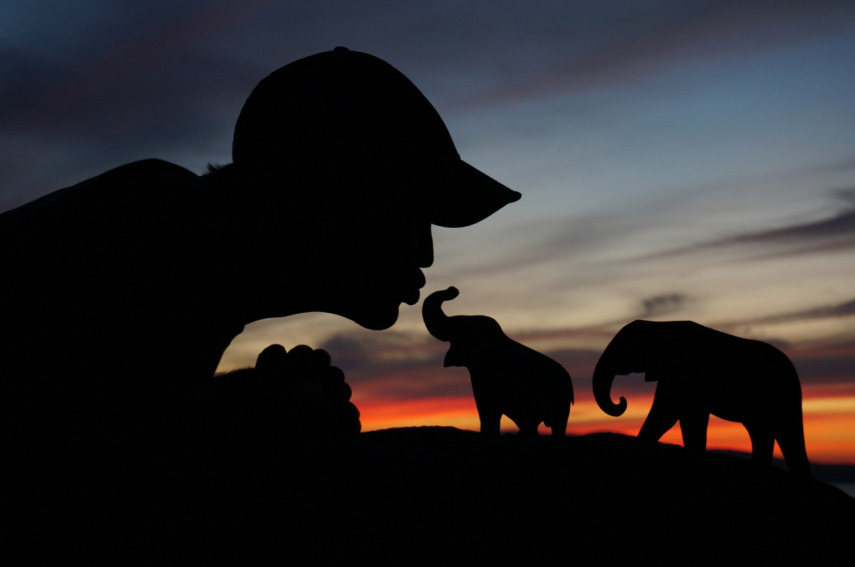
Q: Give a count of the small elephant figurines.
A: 2